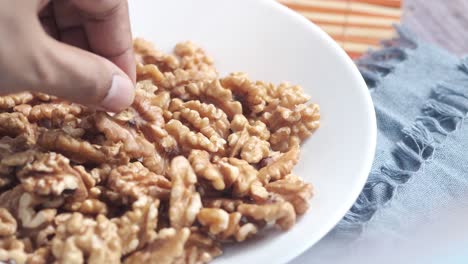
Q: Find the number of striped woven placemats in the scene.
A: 1